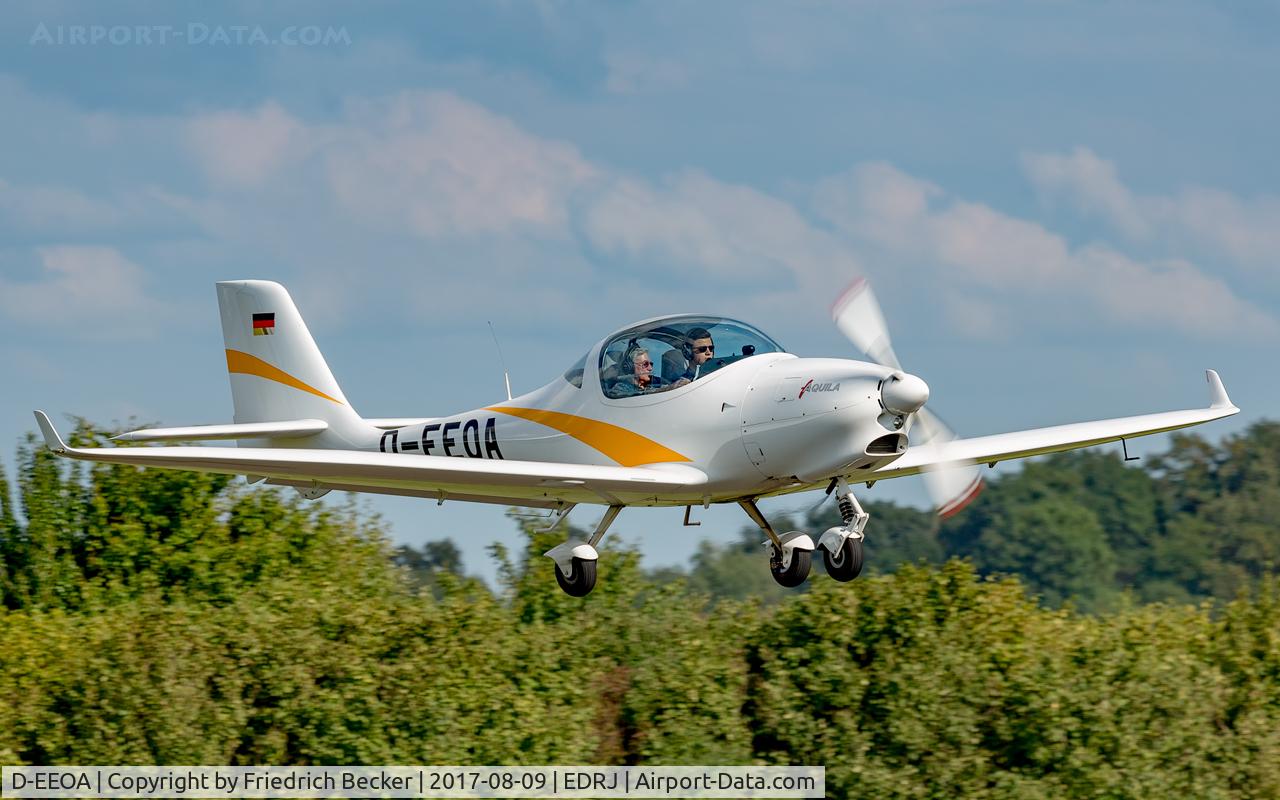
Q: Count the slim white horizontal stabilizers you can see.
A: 2